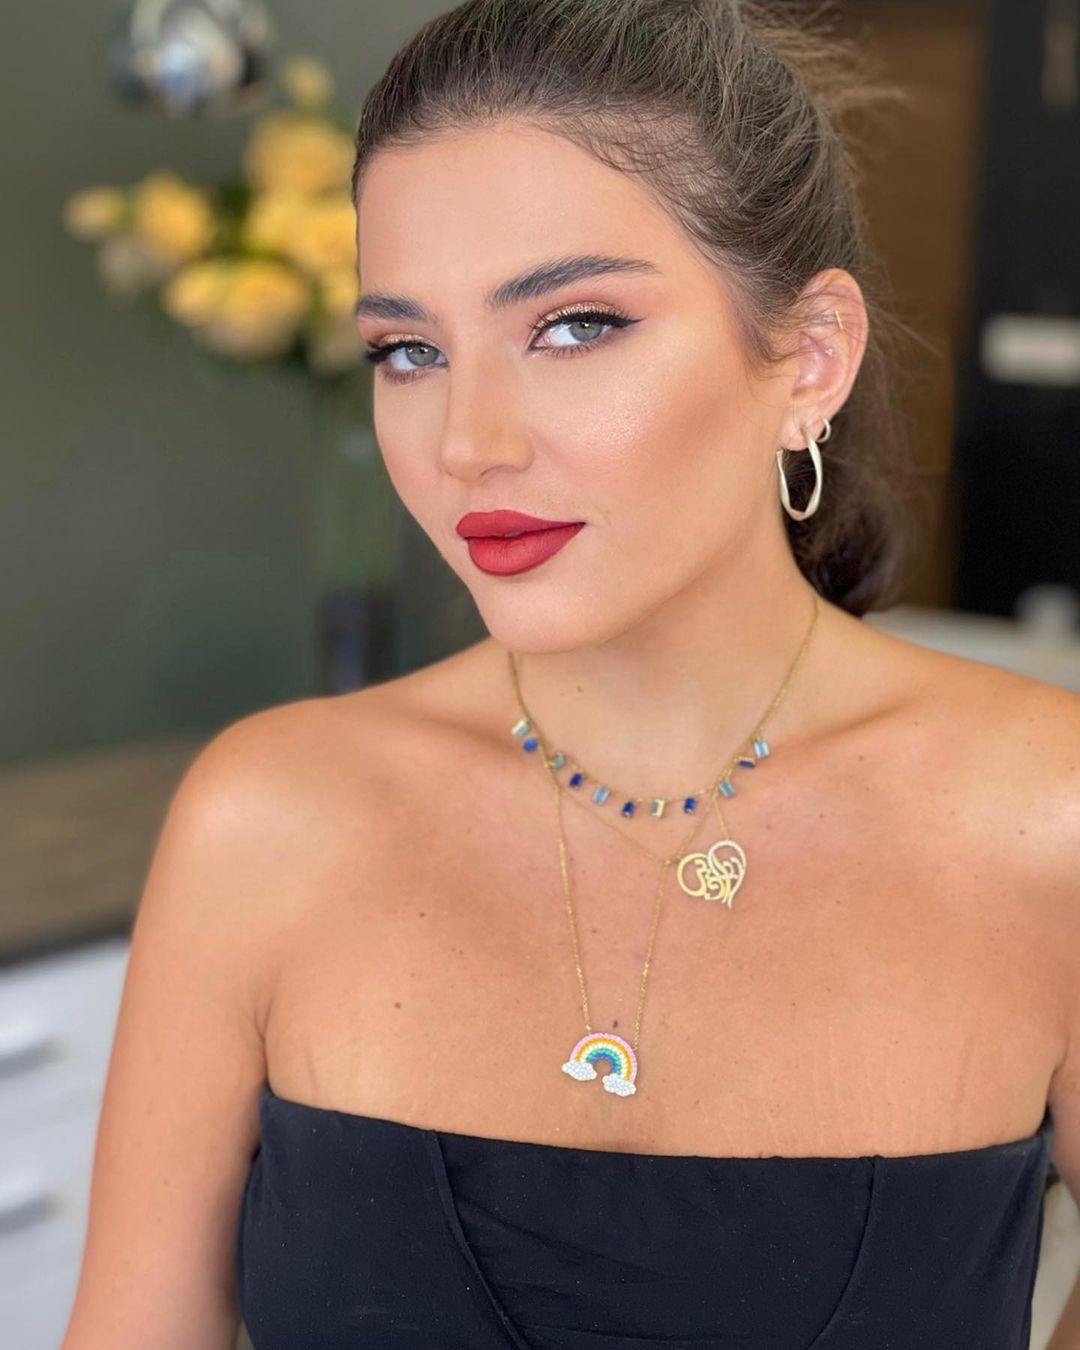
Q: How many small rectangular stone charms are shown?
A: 11